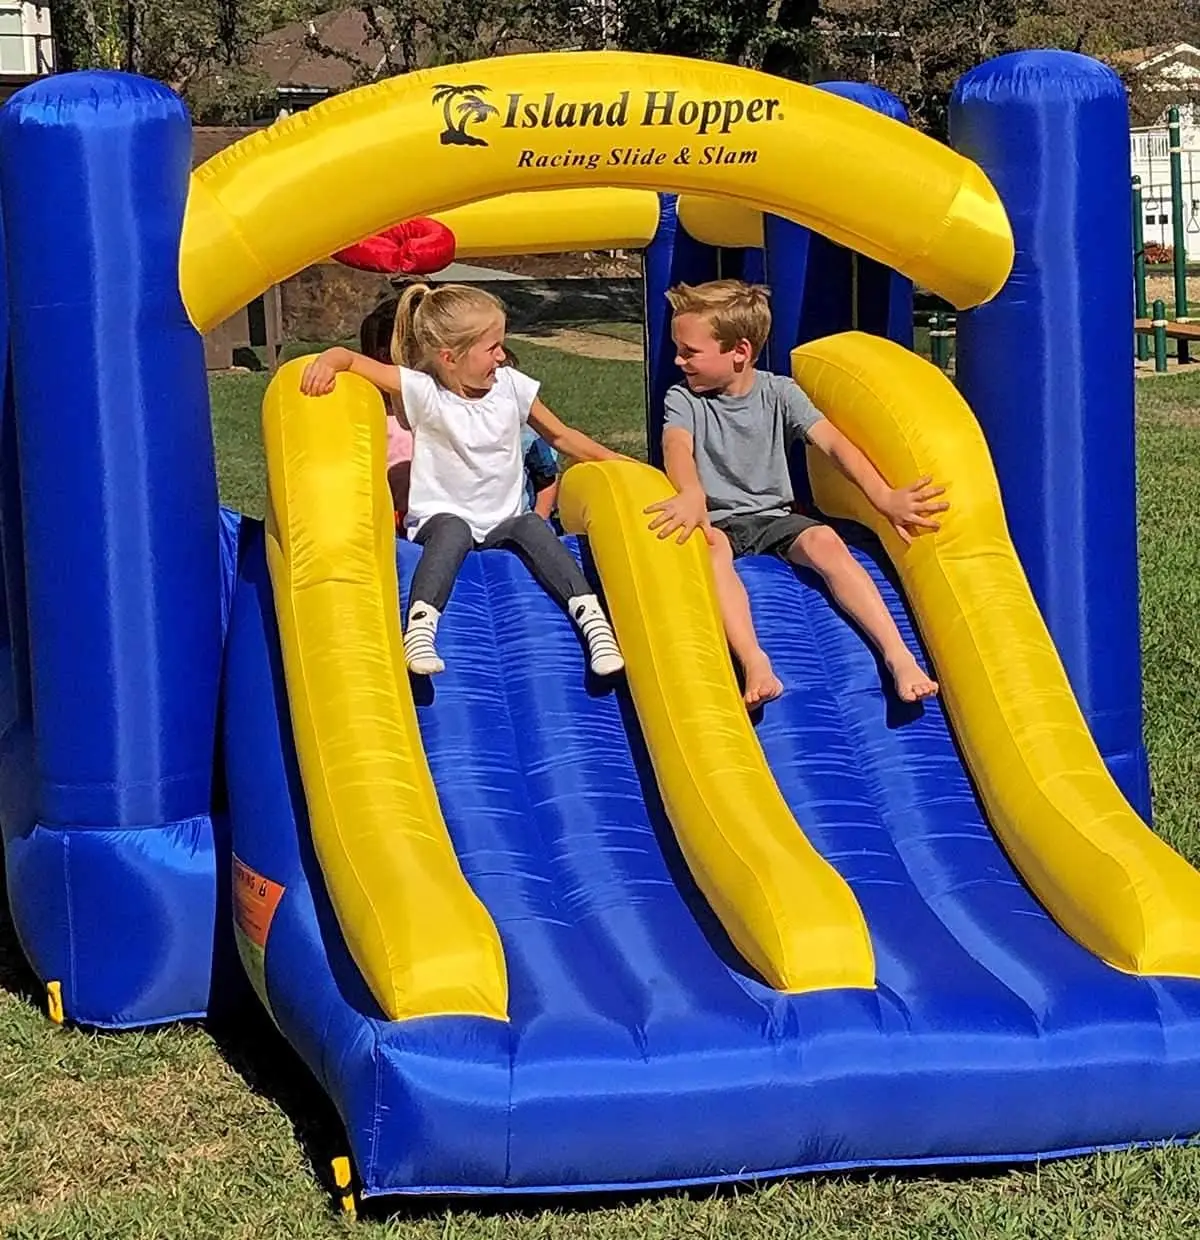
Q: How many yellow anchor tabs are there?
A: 2